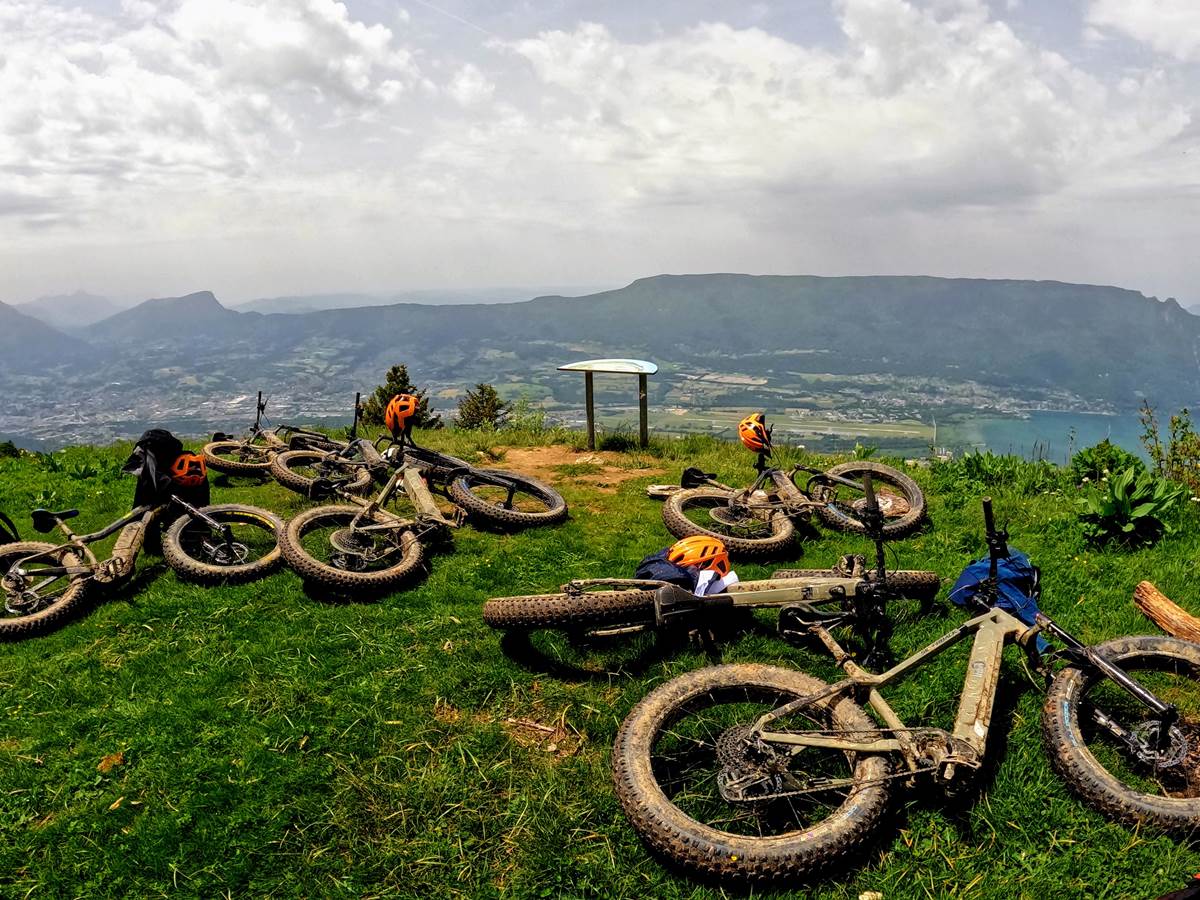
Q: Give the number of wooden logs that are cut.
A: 1